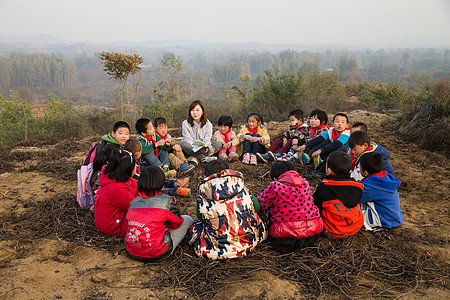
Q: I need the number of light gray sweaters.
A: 1